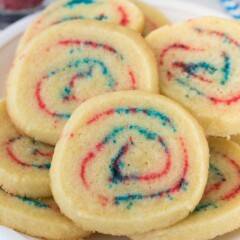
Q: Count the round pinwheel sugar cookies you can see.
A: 8